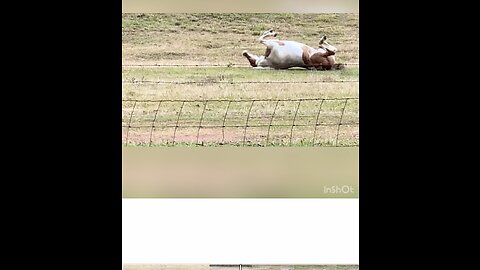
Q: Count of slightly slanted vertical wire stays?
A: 10